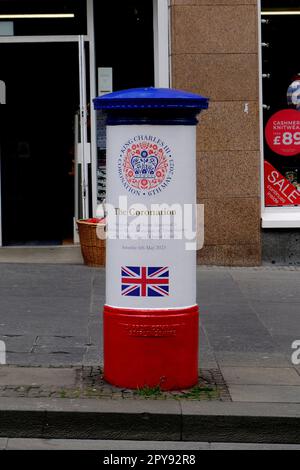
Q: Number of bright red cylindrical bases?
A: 1